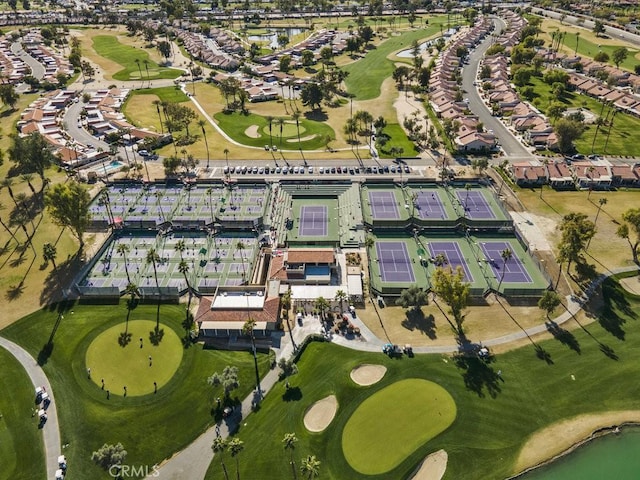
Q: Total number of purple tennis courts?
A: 7